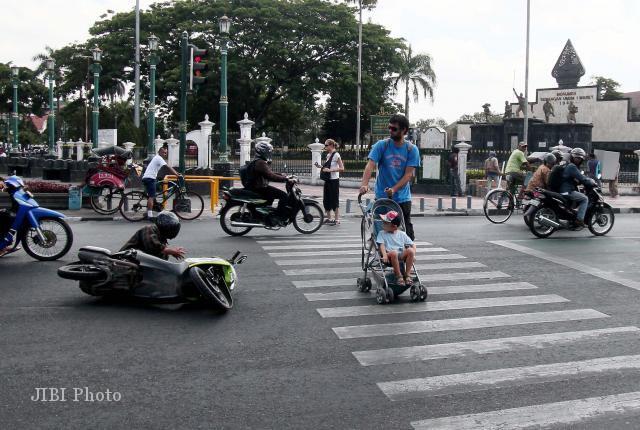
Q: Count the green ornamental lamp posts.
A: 5